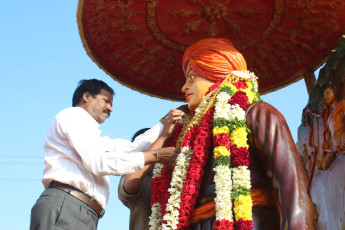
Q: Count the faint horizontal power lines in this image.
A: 3